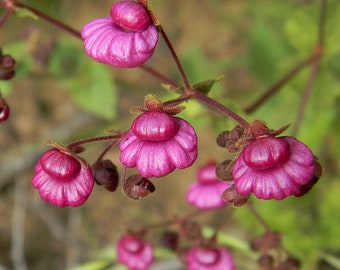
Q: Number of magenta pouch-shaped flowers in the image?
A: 7